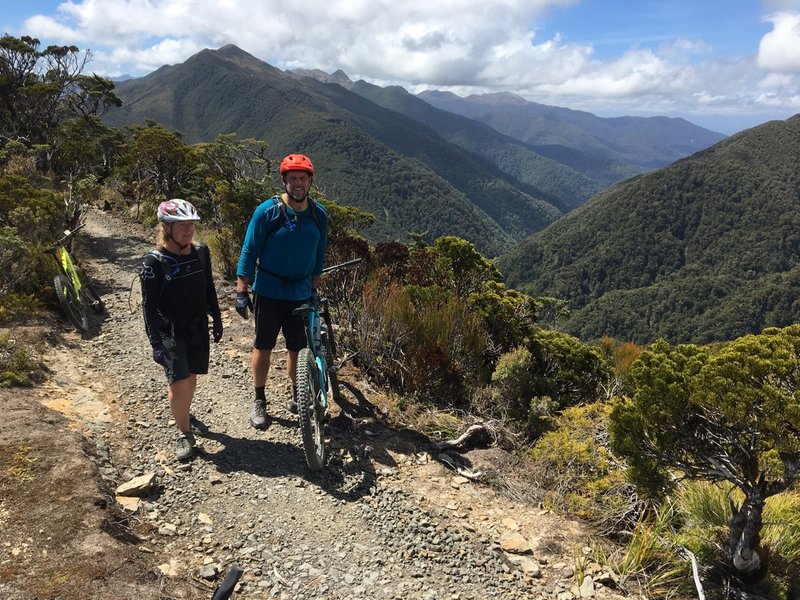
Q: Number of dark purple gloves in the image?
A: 2